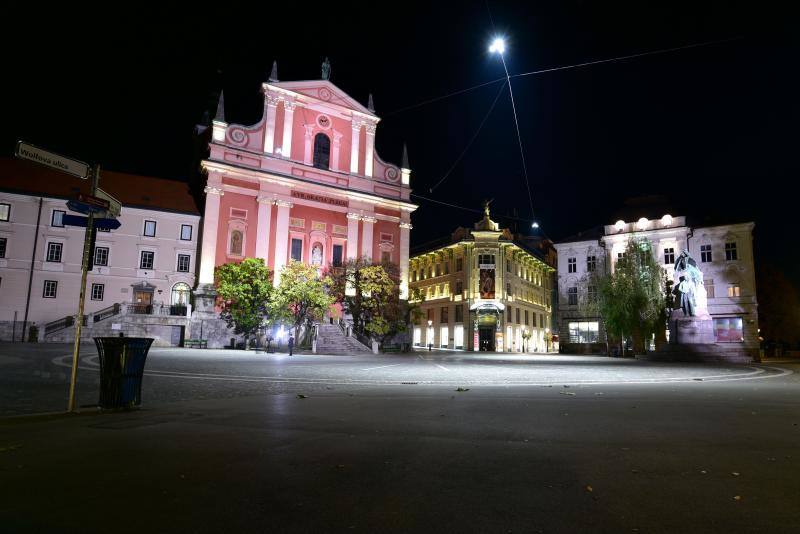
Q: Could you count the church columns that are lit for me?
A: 10